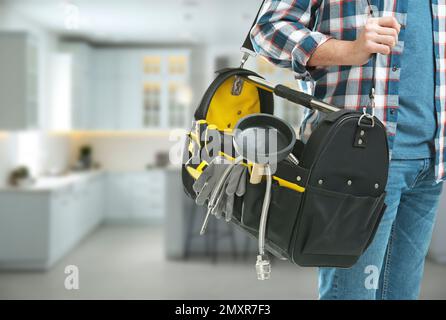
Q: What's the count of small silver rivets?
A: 6